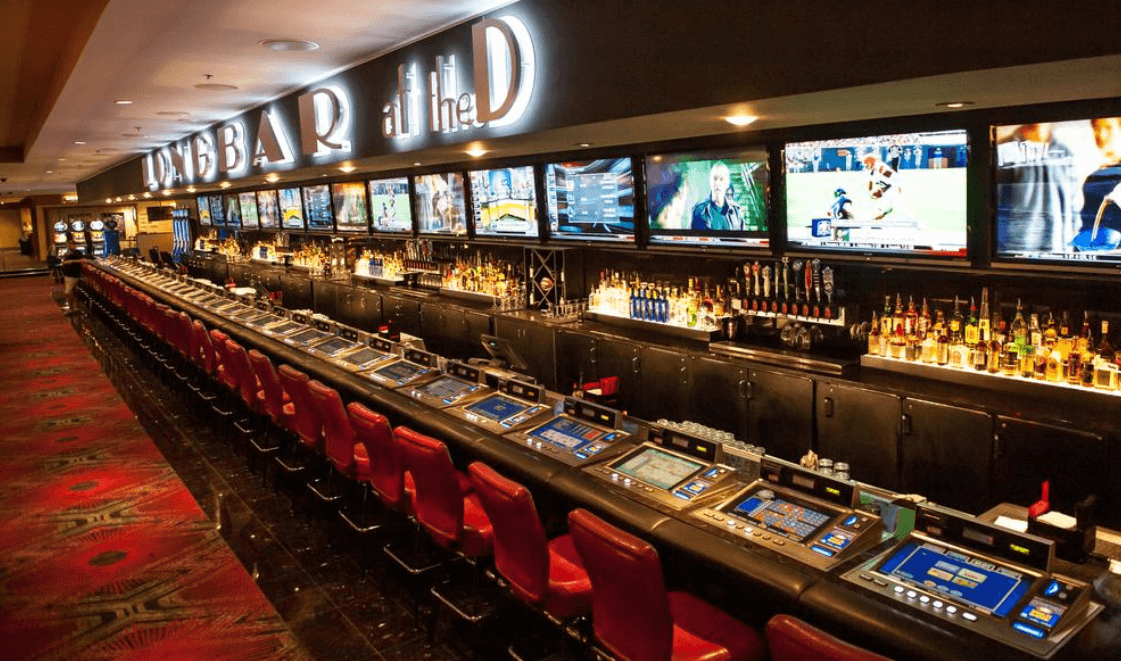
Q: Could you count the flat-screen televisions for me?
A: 15